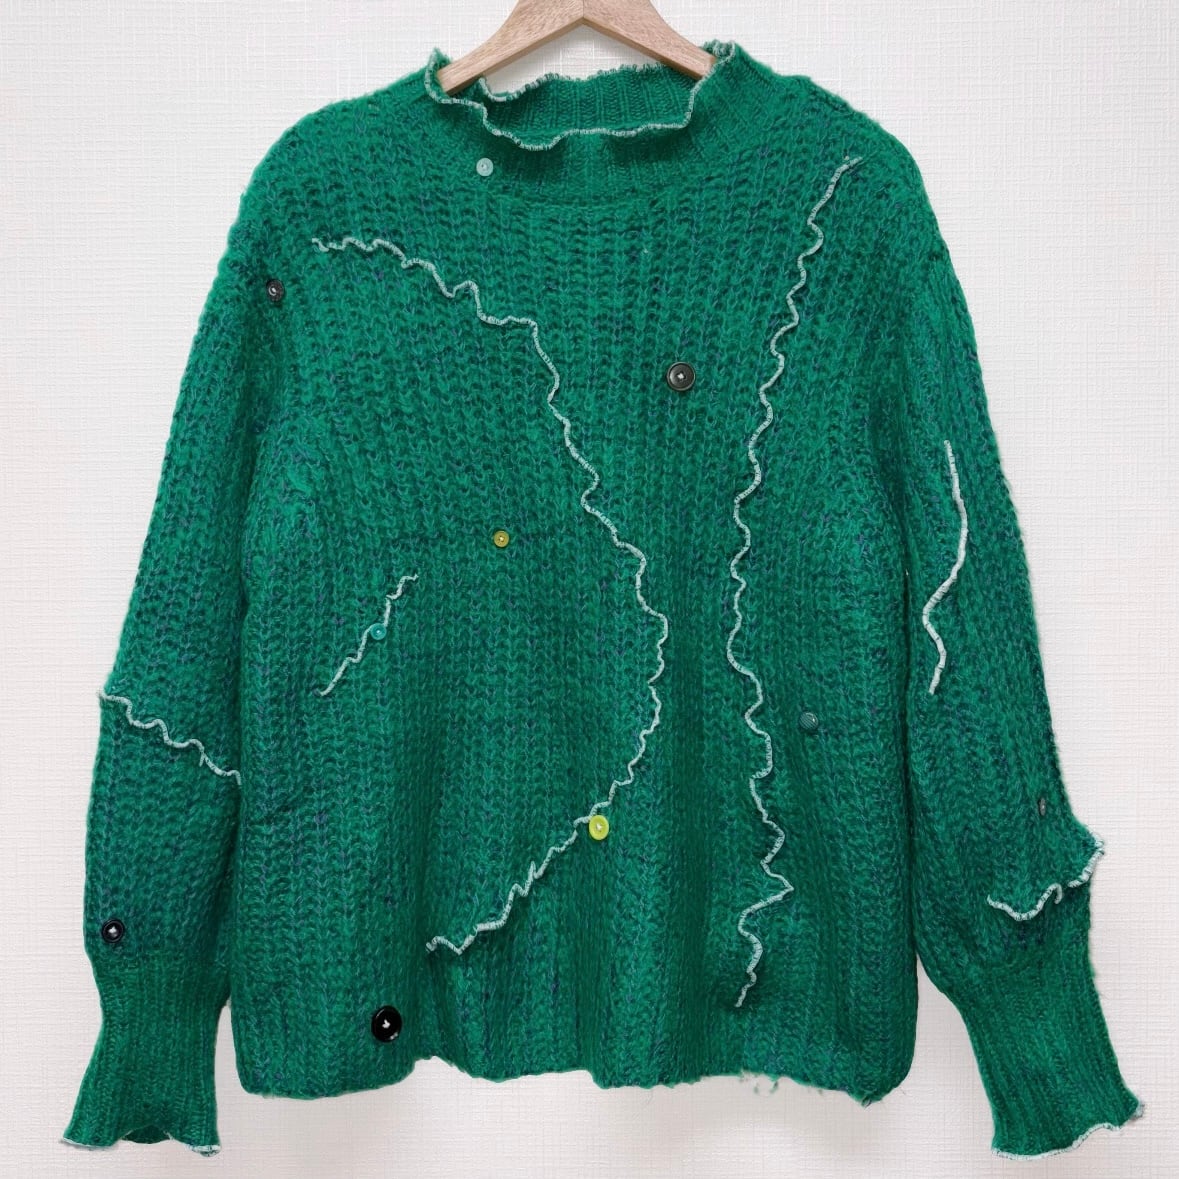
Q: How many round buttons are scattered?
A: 10